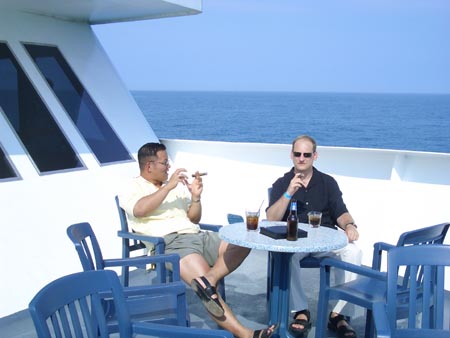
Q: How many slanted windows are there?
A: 3